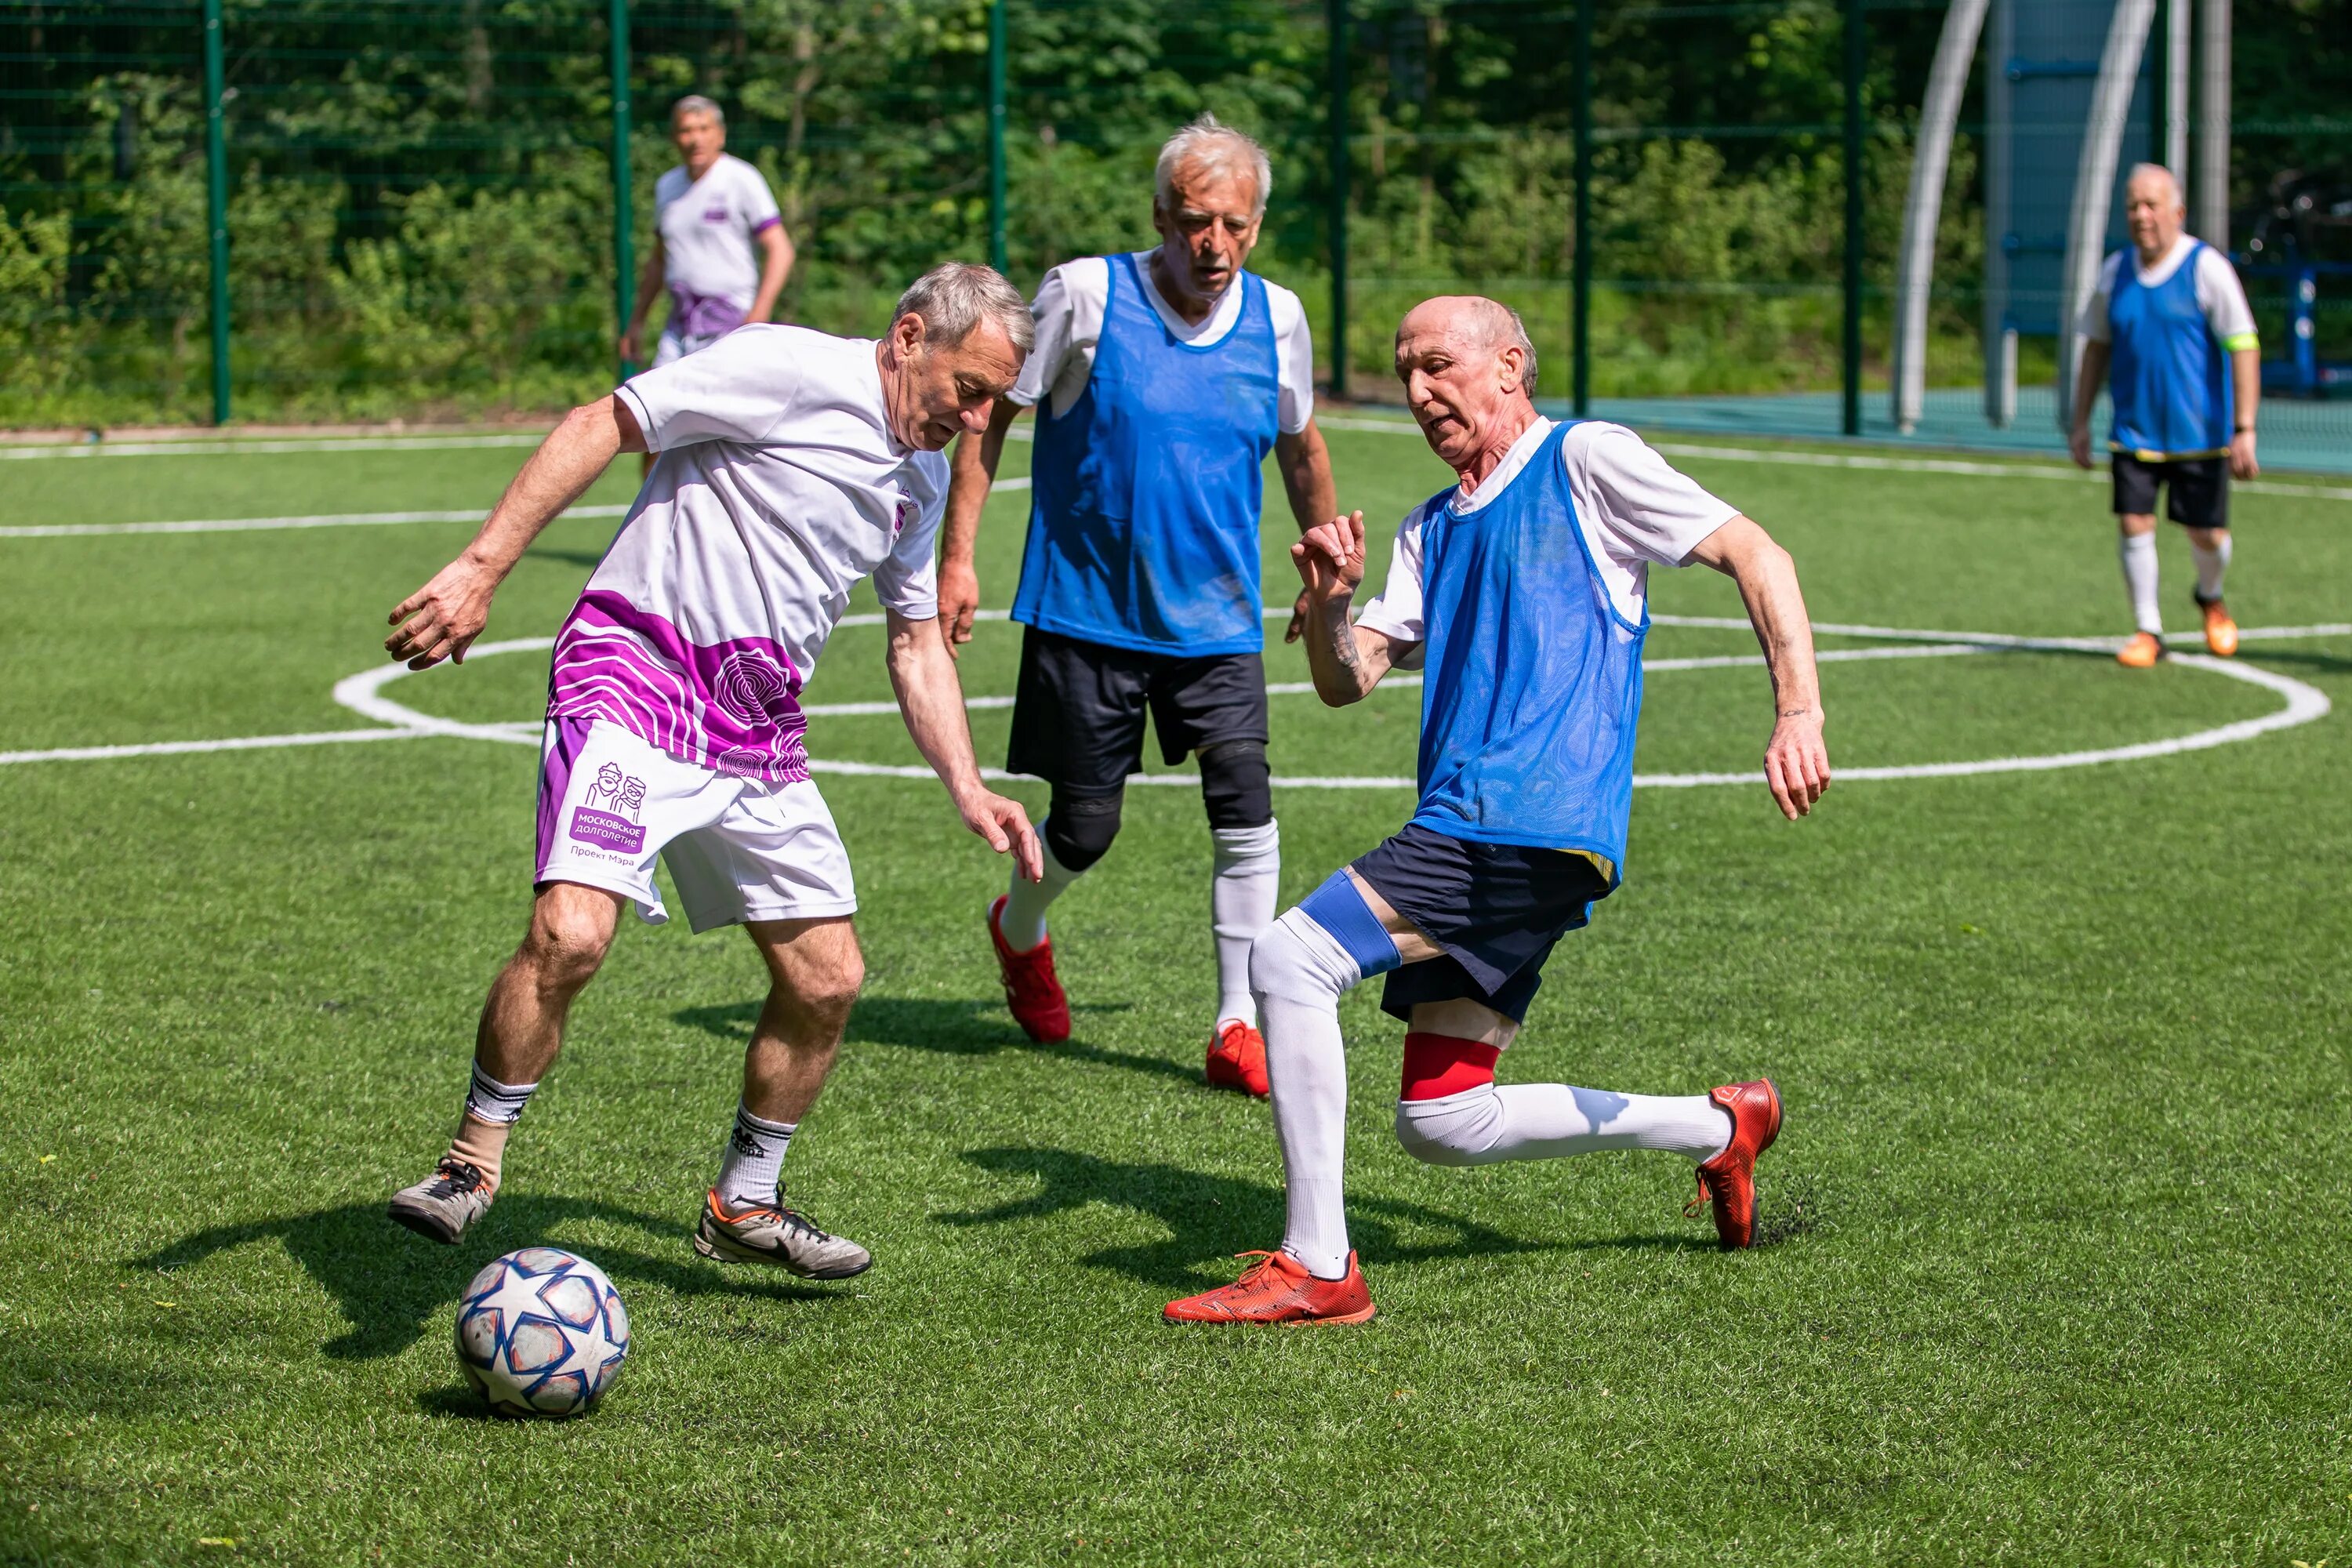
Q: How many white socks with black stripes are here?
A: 2